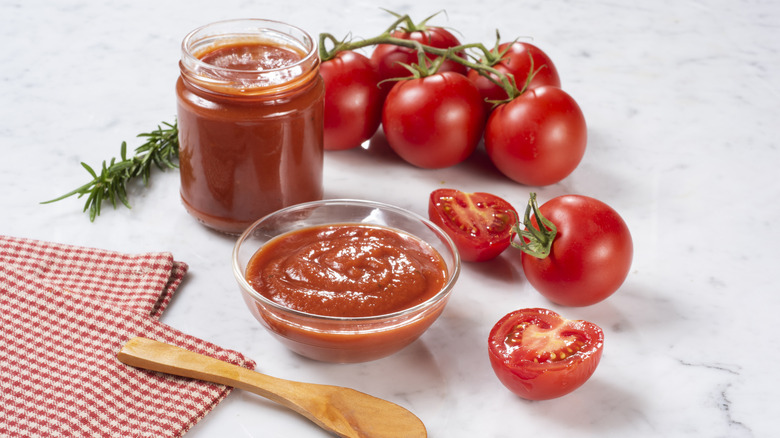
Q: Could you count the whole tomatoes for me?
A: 6